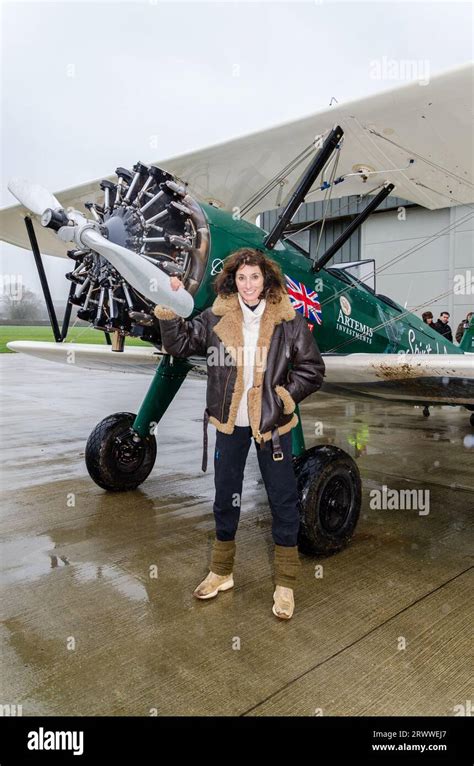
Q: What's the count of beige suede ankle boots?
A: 2